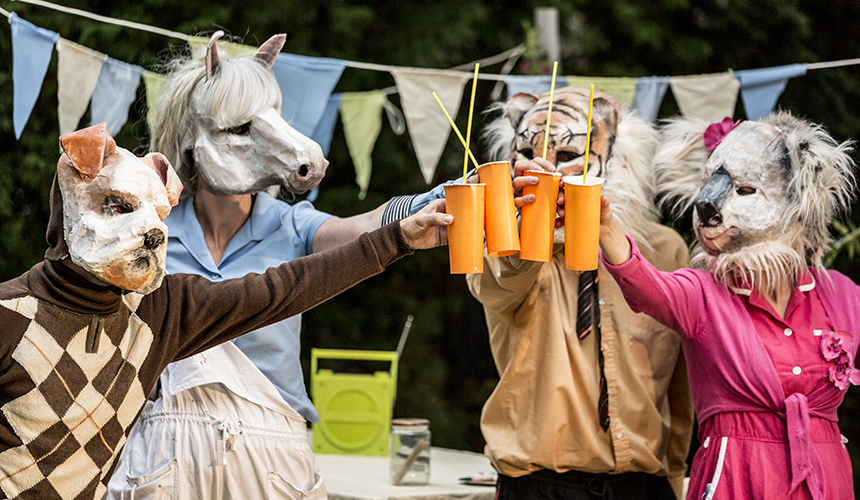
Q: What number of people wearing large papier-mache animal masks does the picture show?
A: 4